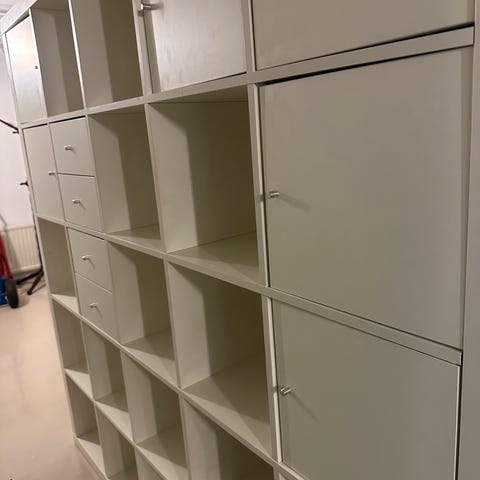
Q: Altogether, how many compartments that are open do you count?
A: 14